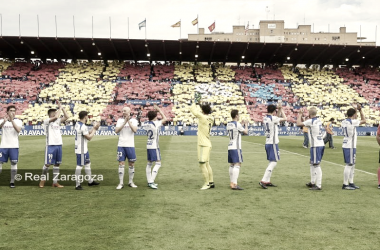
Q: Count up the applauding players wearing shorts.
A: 10